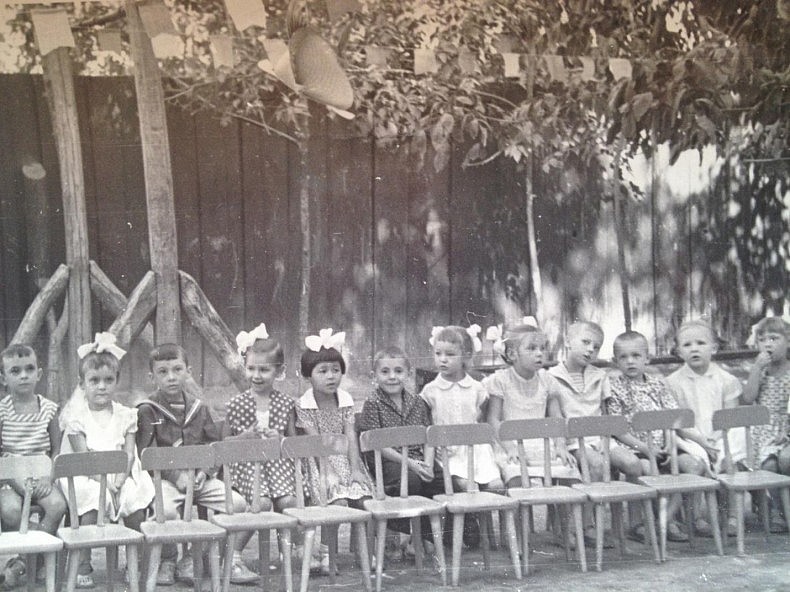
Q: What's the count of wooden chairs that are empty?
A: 11